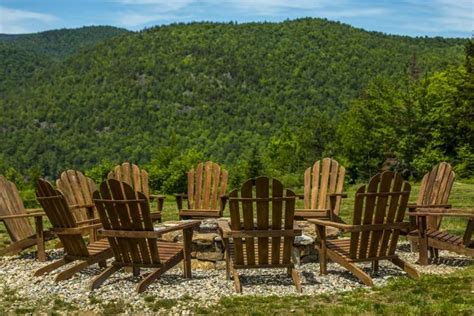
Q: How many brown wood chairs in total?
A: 11